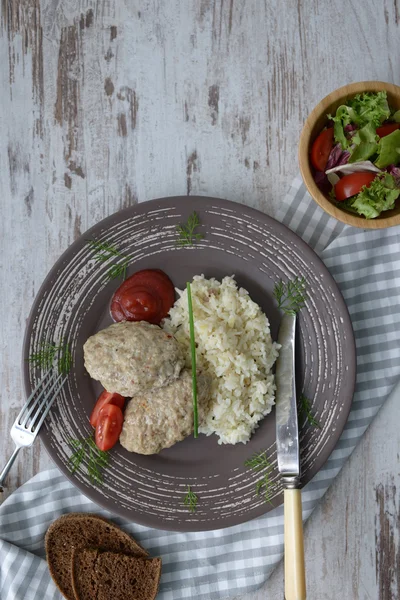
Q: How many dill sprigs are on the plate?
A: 8